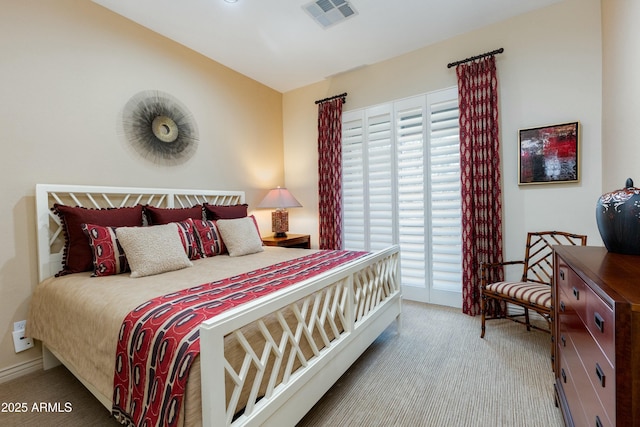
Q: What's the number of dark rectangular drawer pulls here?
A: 8